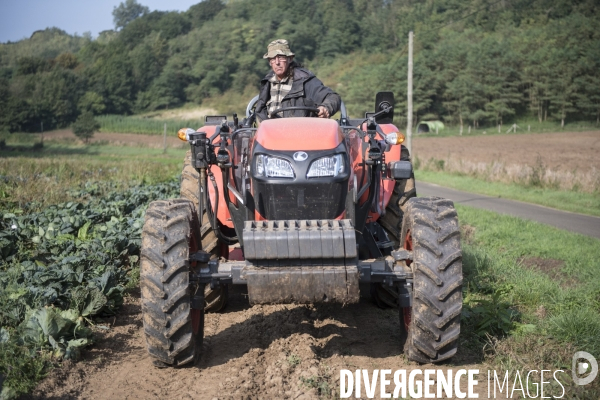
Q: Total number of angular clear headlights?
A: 2